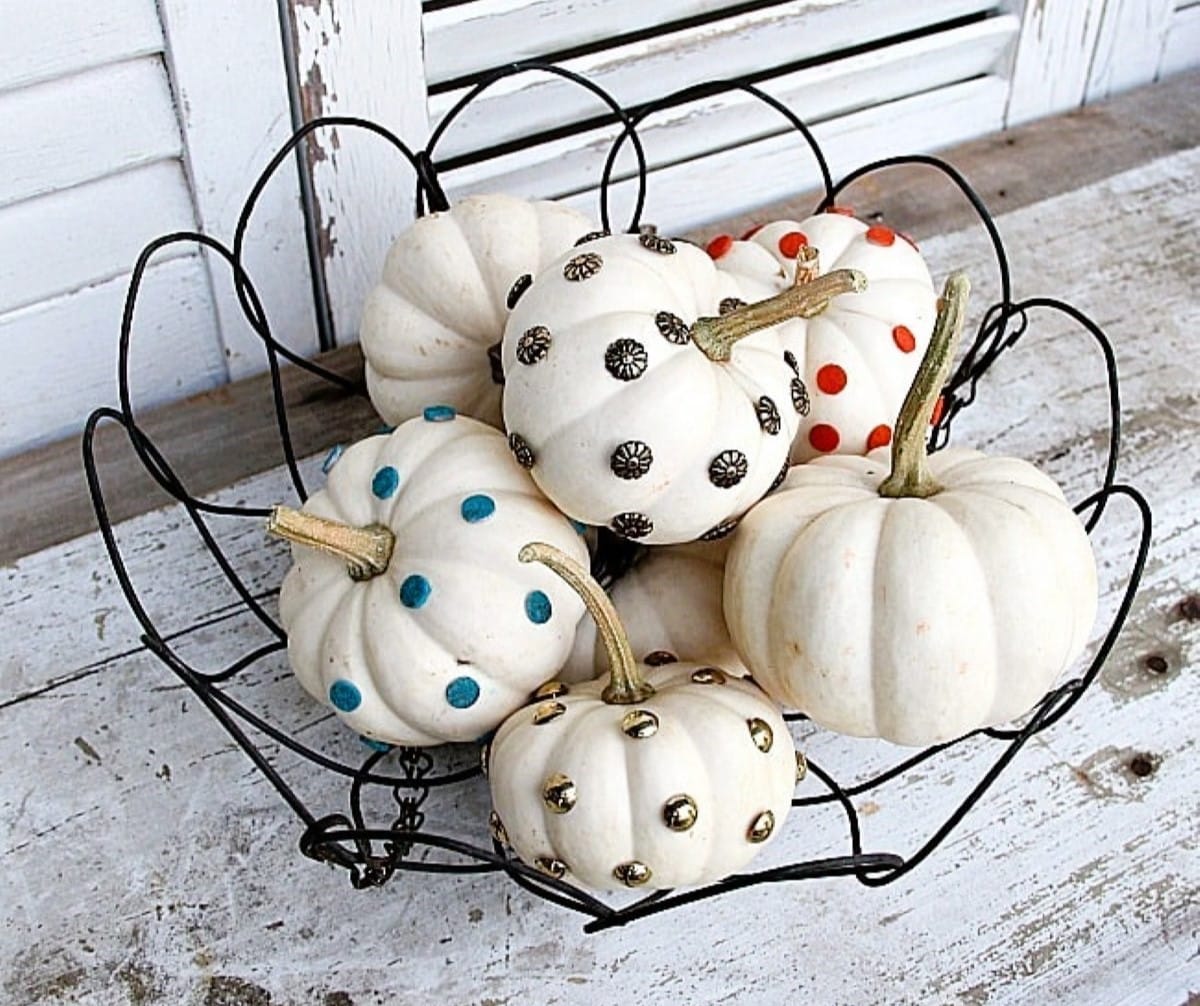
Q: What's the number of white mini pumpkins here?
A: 7